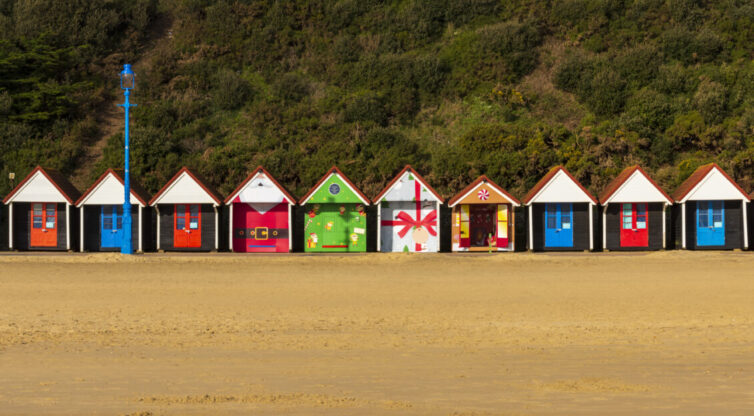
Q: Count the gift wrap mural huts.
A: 1